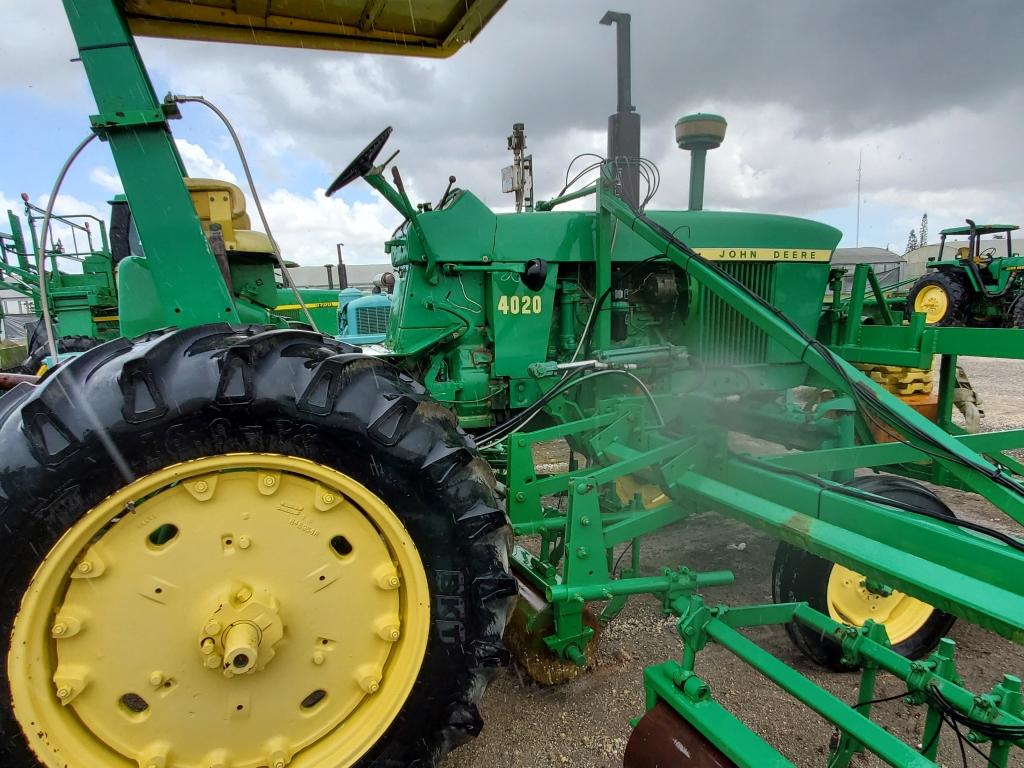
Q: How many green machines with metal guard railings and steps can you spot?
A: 1